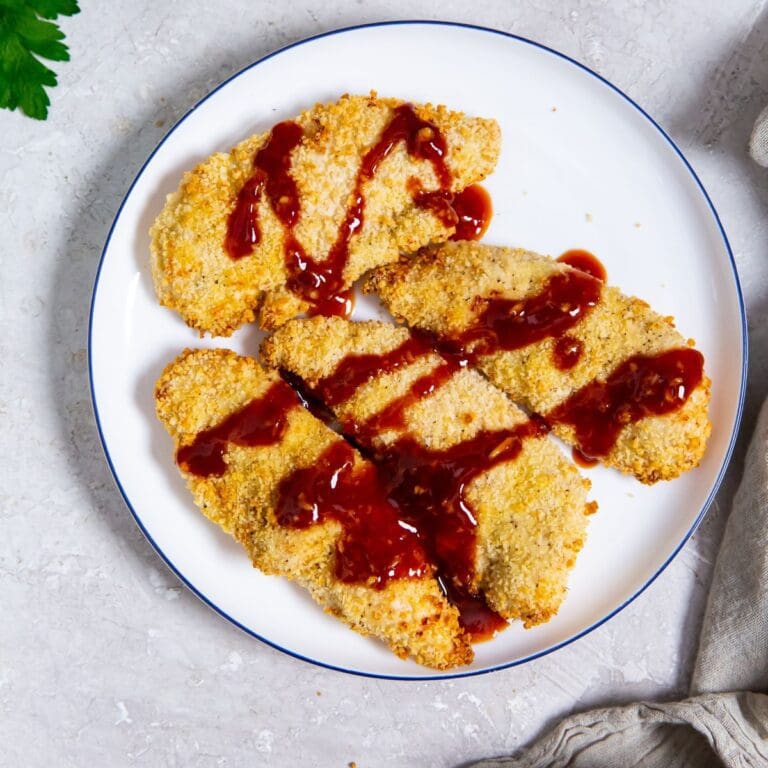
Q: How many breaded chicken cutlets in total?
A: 4